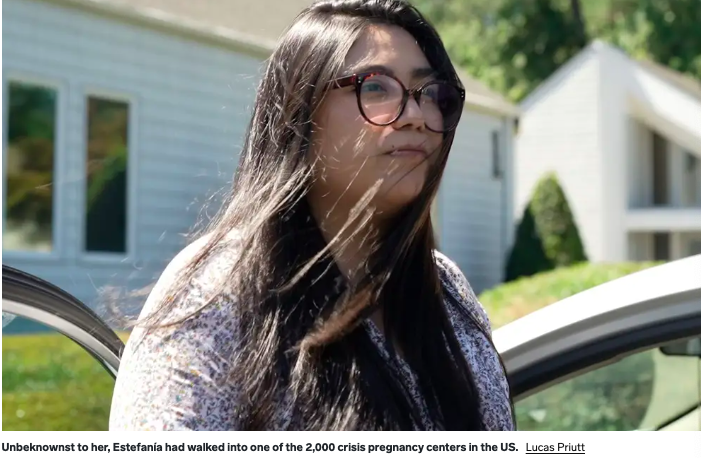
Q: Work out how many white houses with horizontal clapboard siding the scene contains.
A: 2